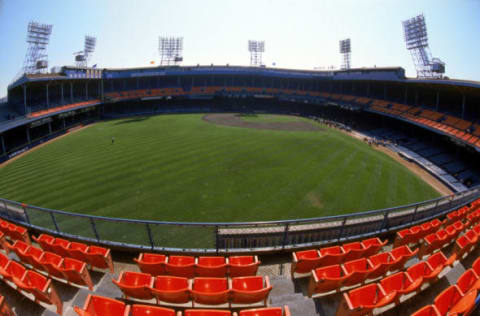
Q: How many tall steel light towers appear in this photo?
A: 6